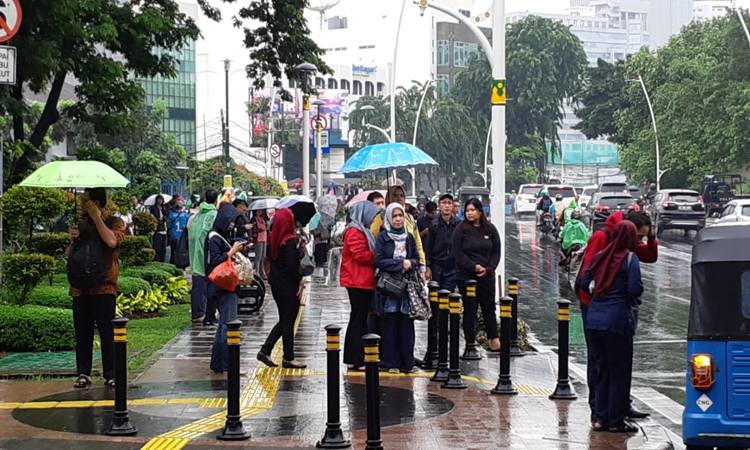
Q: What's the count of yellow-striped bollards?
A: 11